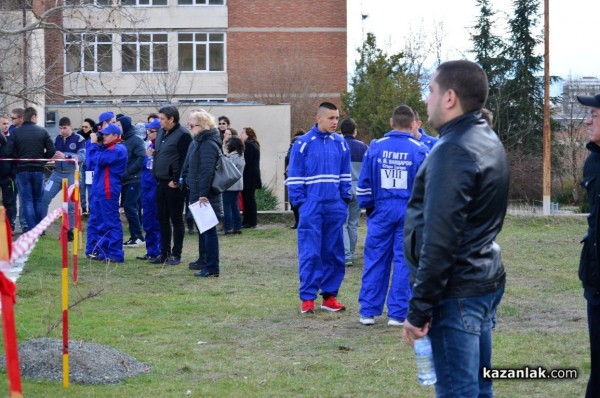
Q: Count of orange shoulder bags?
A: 0